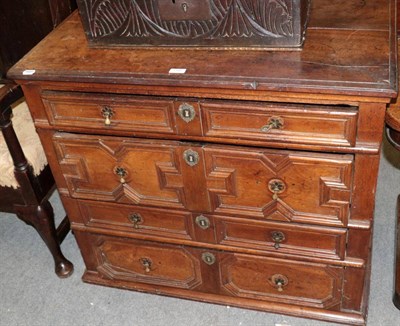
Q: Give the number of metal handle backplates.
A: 8